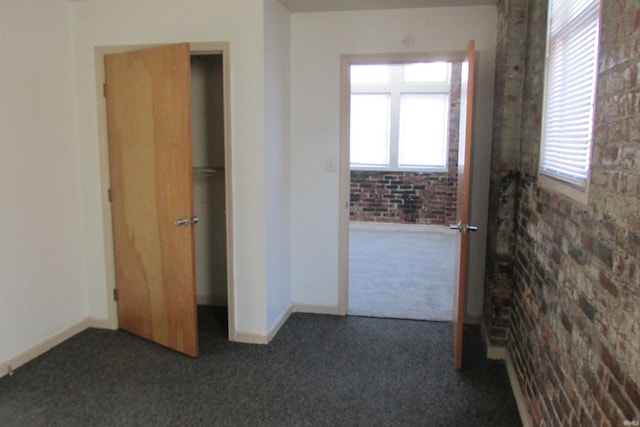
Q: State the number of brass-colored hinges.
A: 3